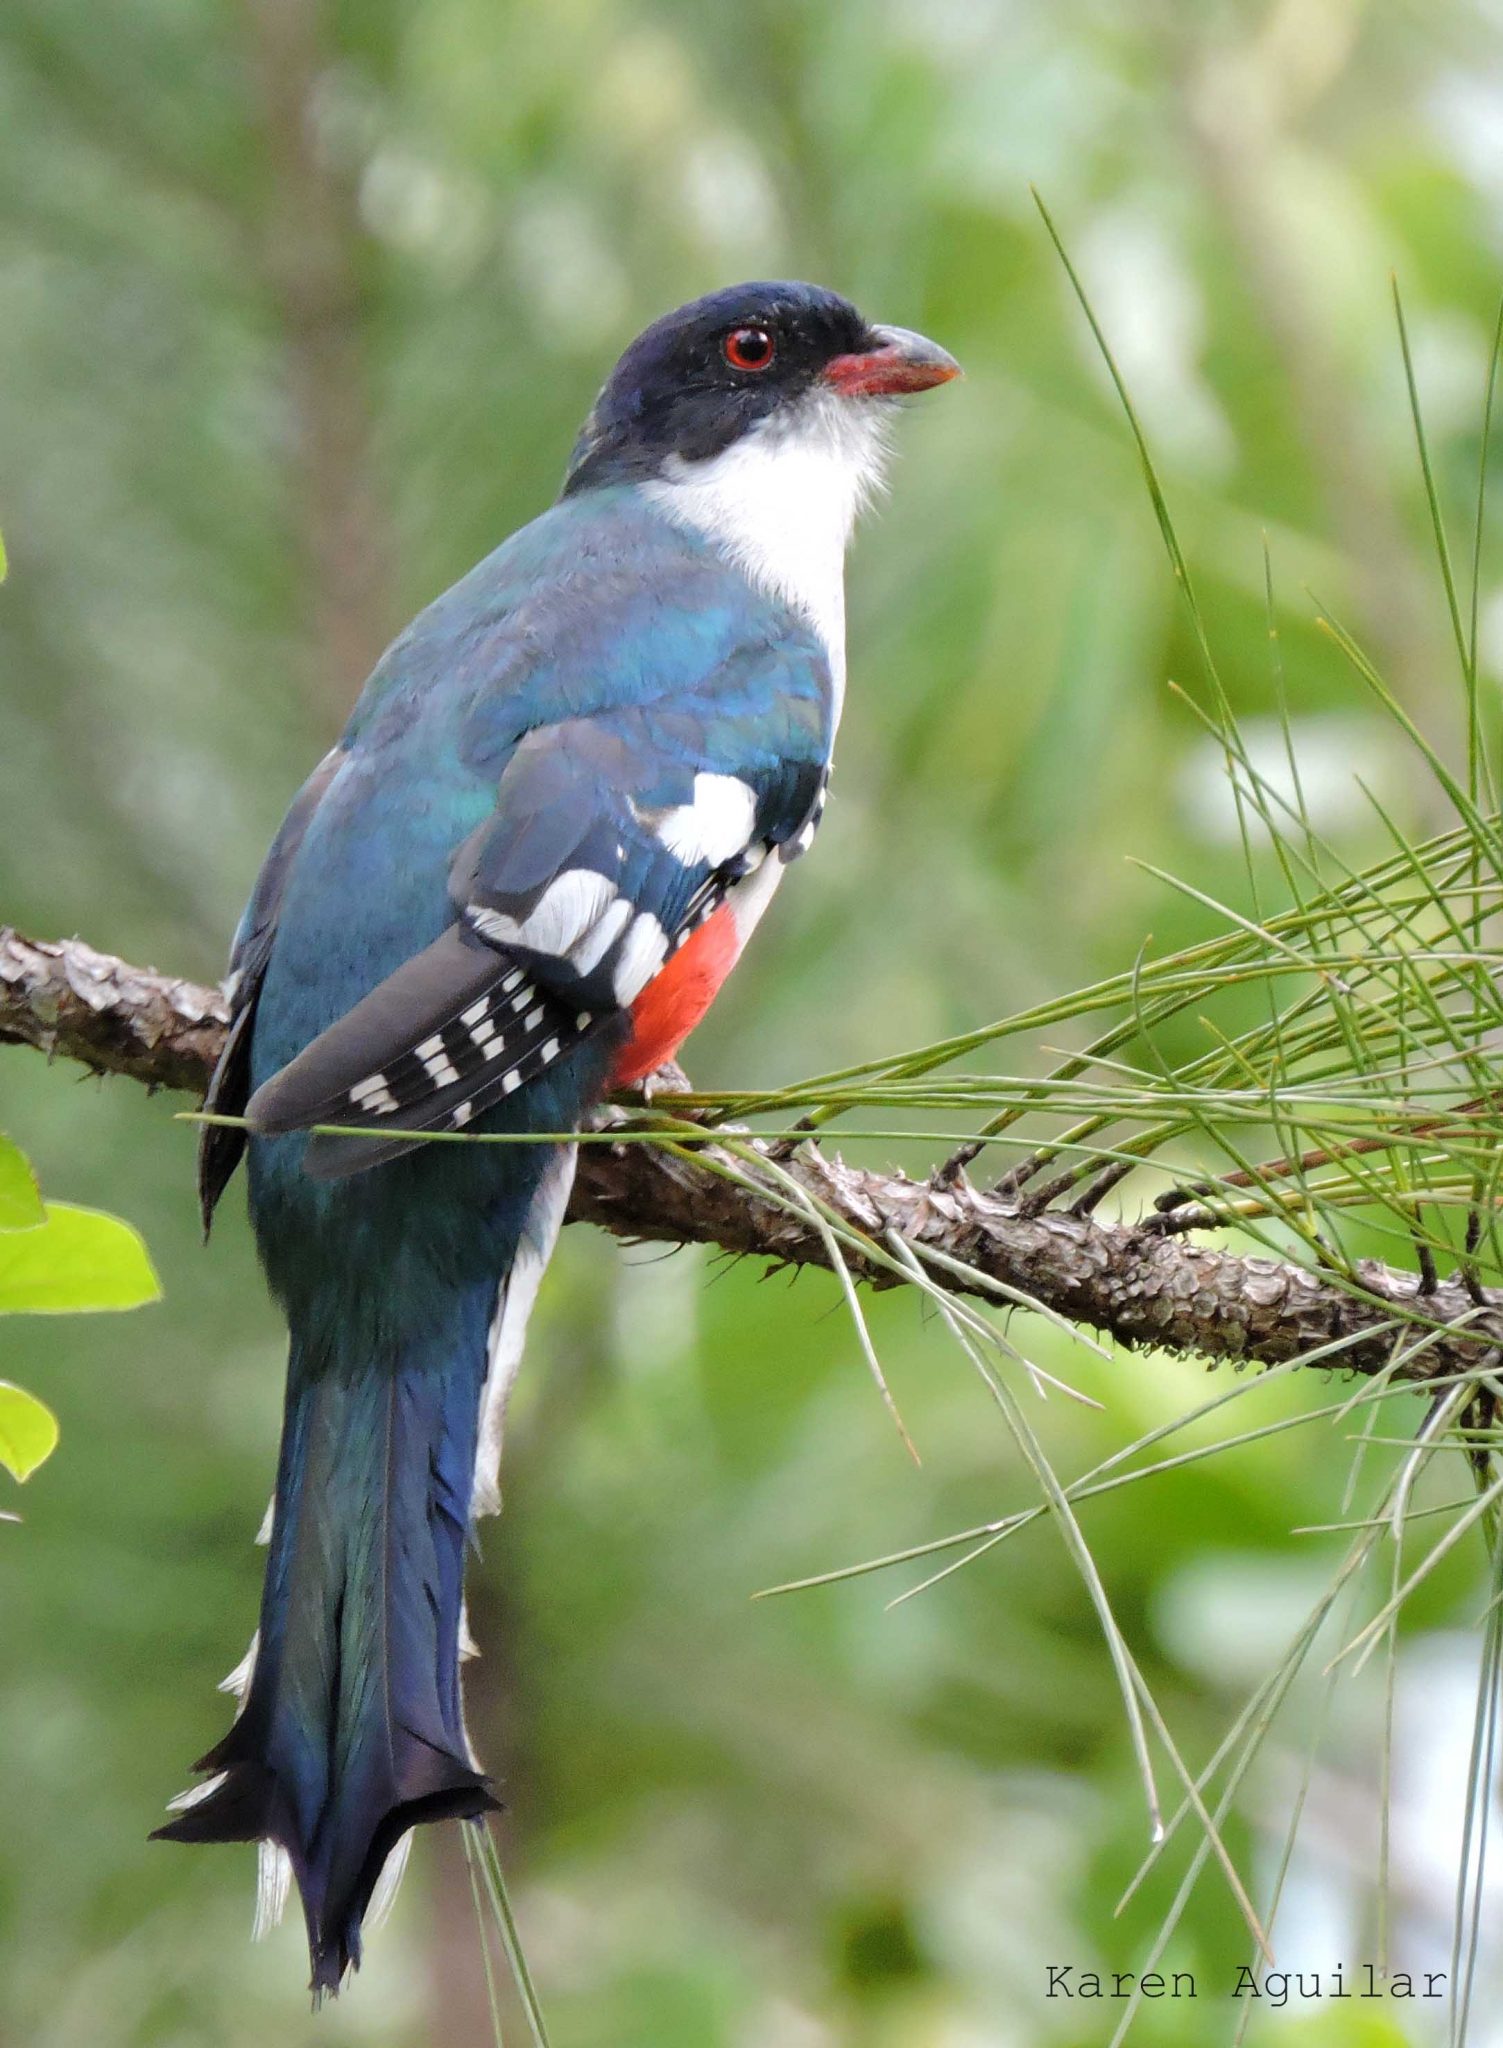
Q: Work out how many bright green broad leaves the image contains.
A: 3